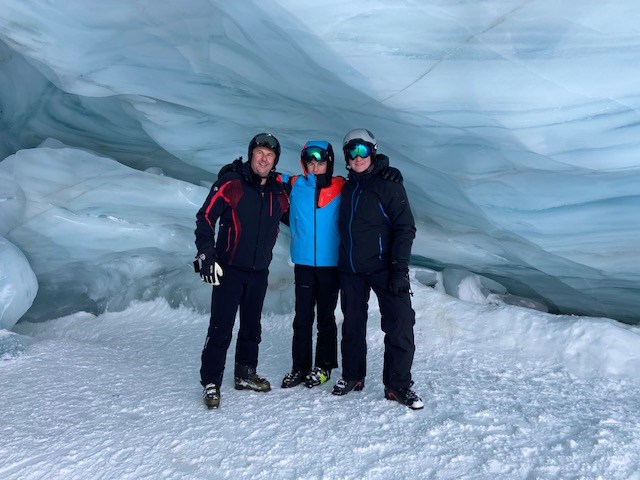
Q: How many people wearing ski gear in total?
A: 3